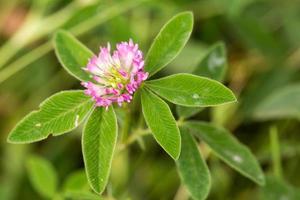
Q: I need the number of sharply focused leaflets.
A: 6